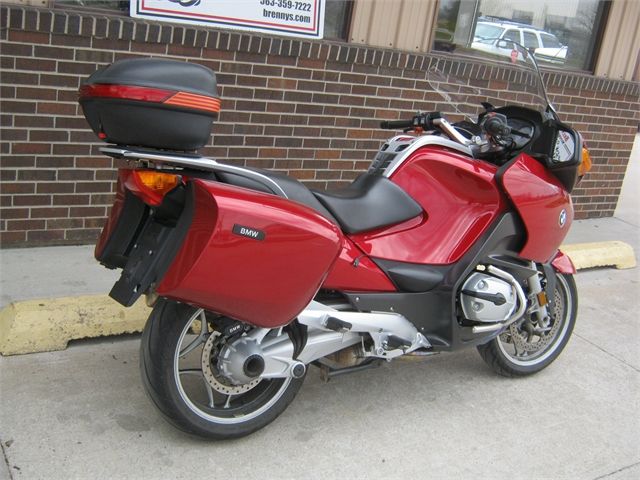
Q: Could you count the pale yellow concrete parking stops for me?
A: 2